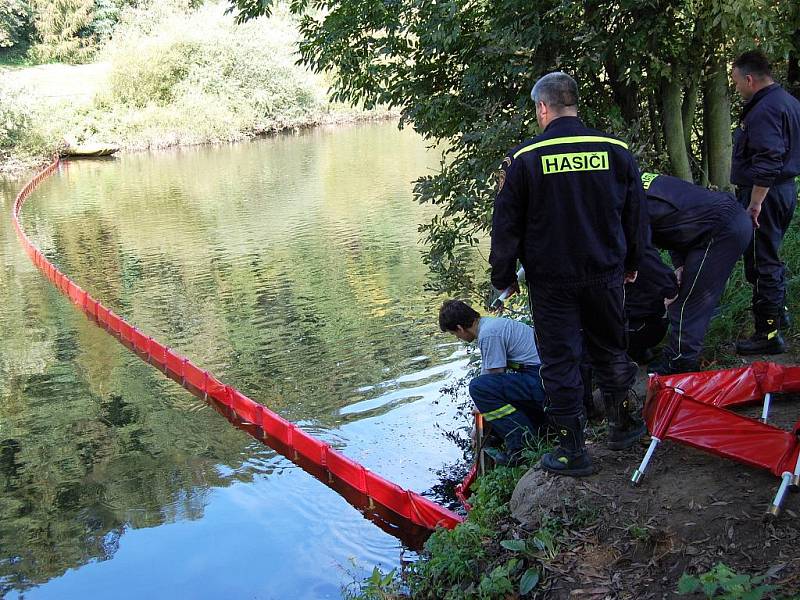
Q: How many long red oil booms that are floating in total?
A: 1